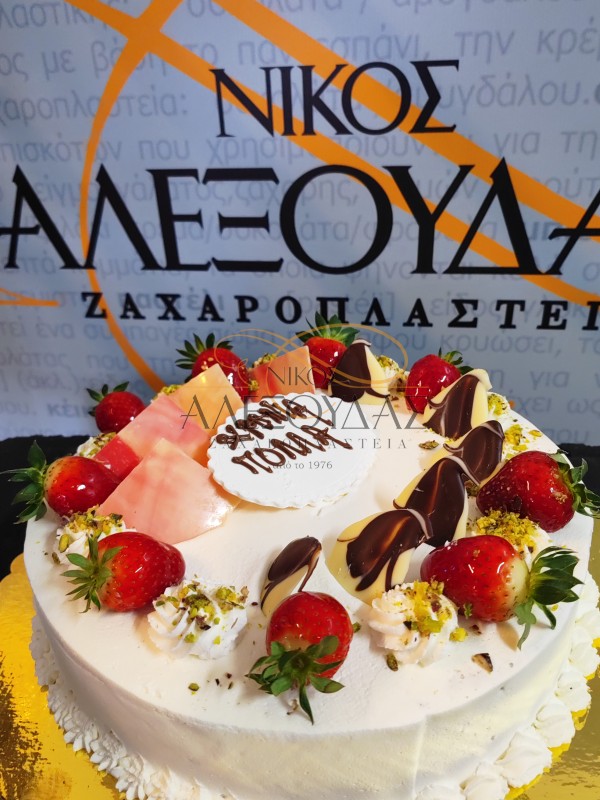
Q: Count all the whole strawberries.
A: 9